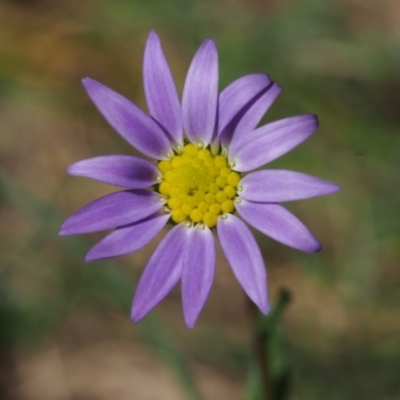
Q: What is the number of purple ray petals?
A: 14